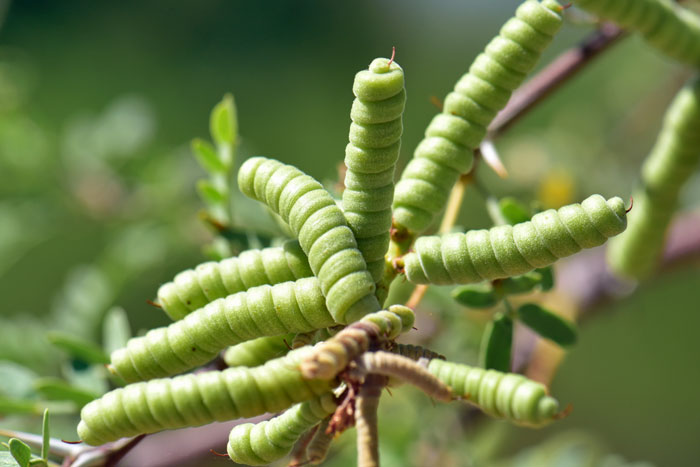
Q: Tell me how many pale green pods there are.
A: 12